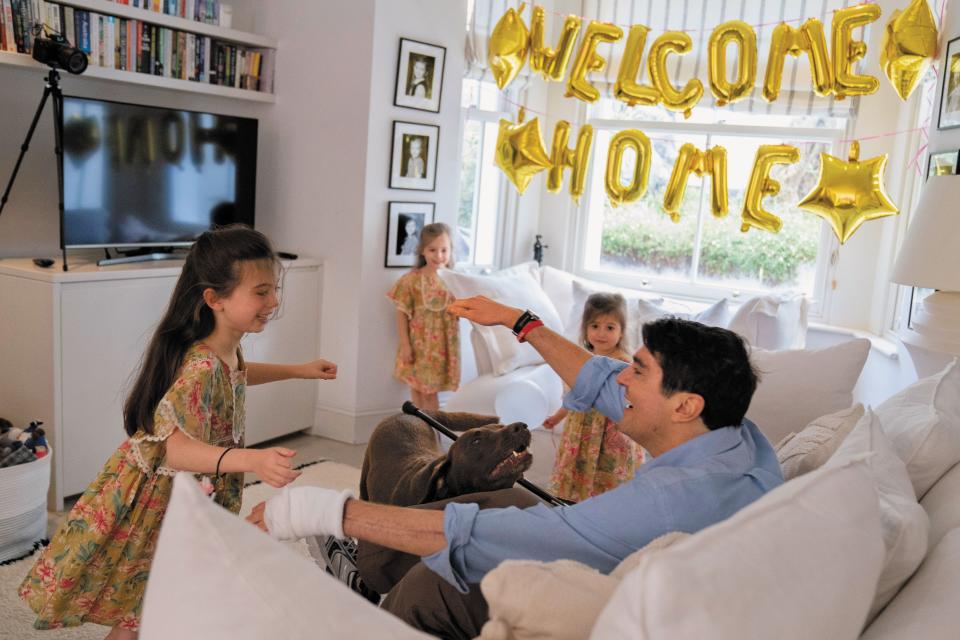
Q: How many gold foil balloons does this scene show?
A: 15